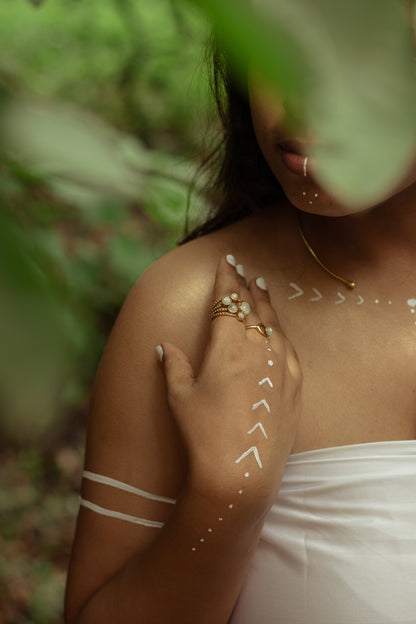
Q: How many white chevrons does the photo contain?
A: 8